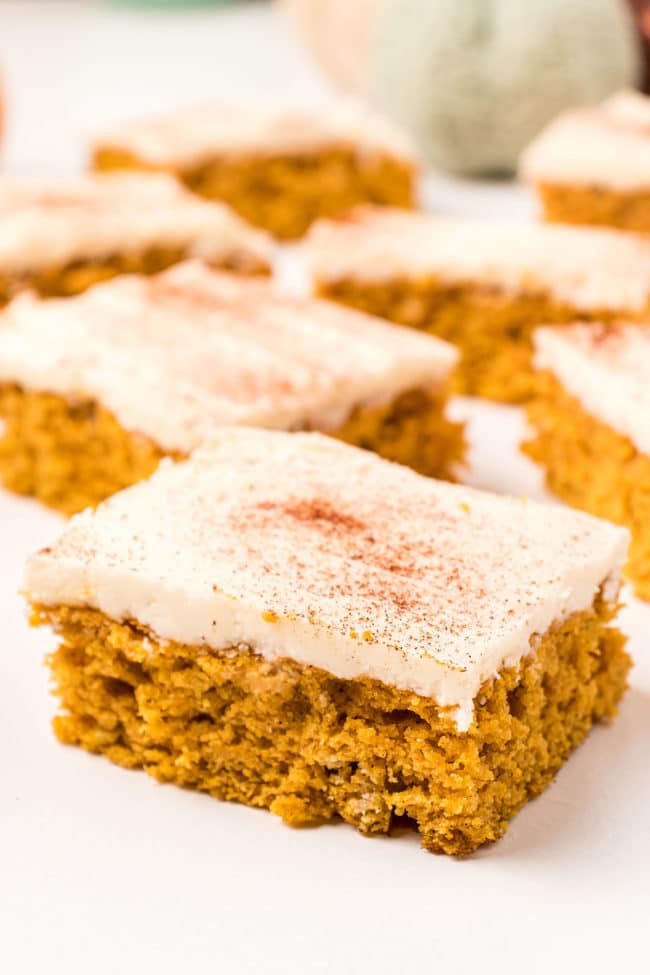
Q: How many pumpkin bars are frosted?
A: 7